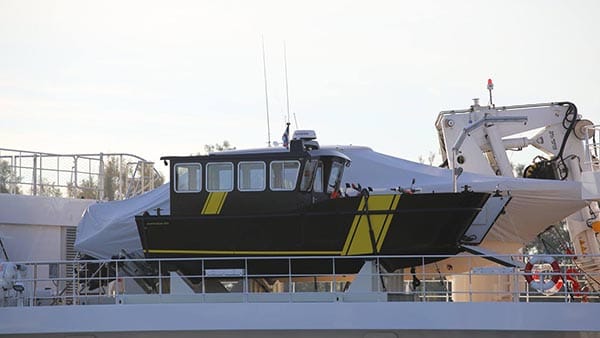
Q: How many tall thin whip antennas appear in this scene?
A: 2